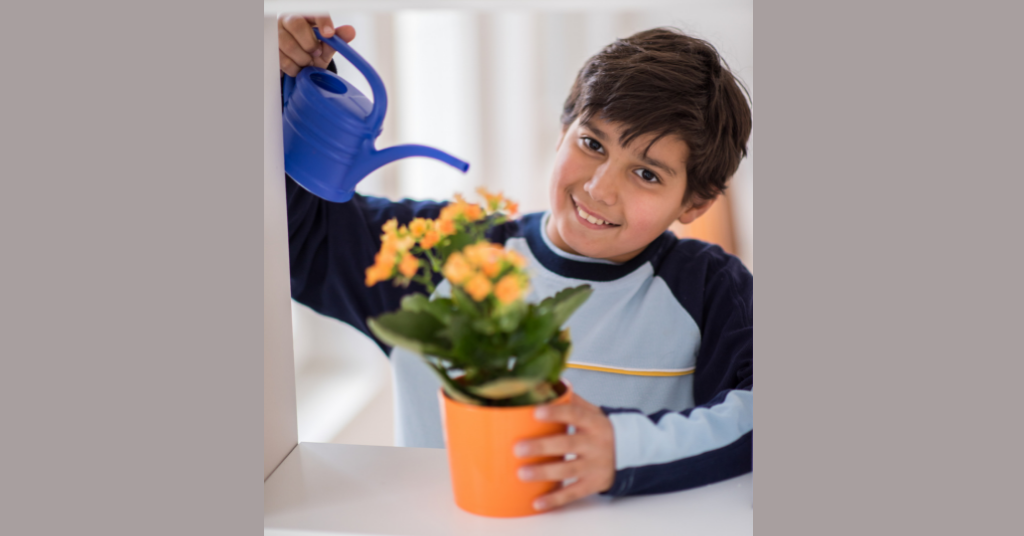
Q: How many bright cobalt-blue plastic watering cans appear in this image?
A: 1